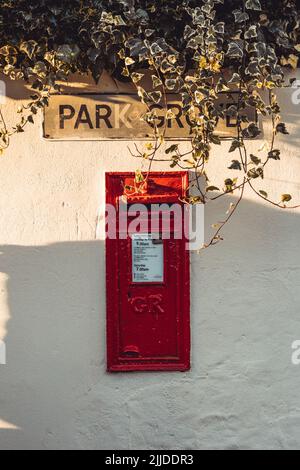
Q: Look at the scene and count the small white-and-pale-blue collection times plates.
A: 1